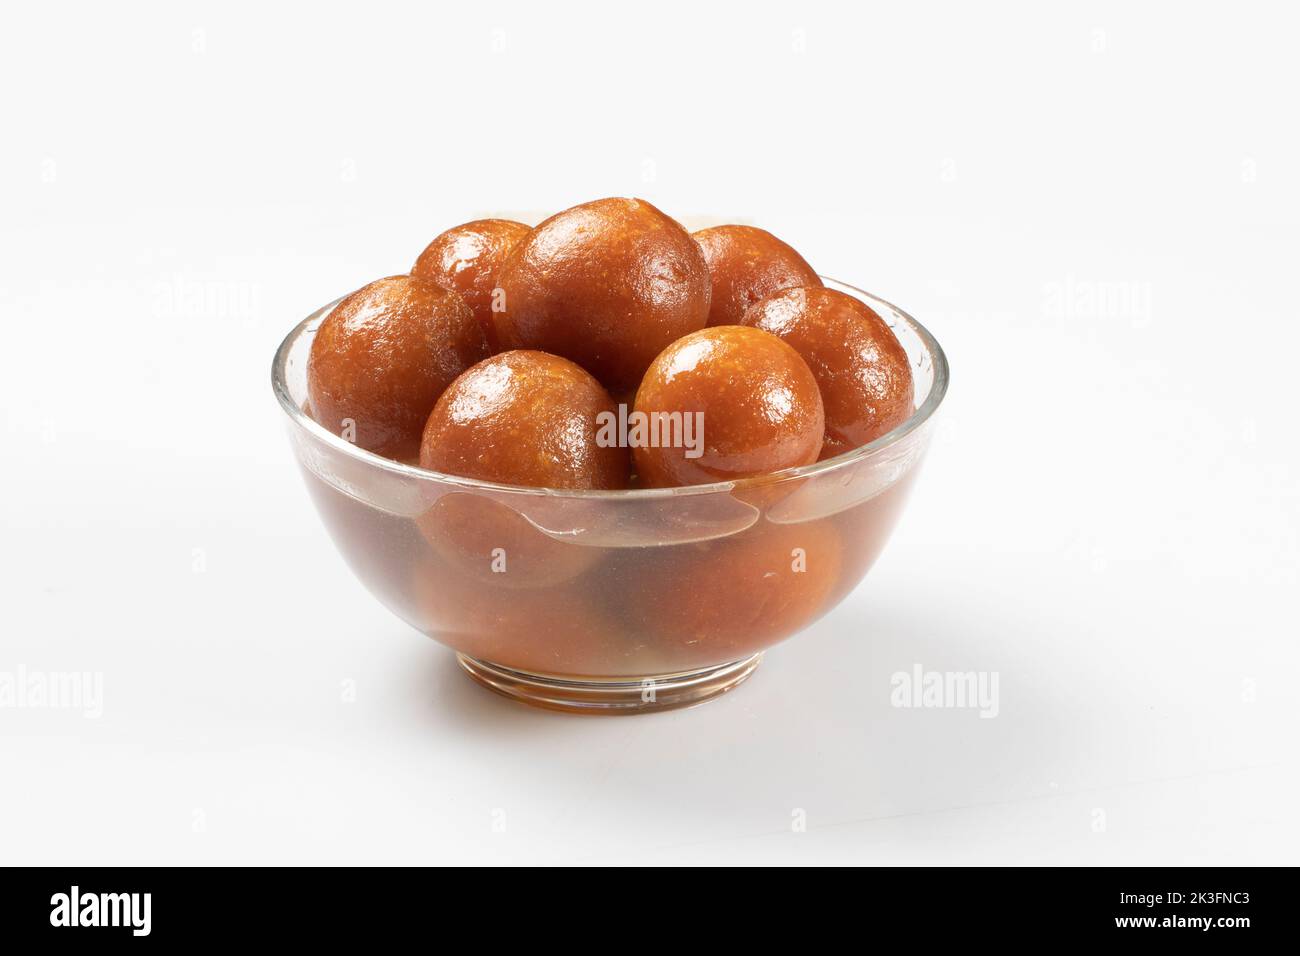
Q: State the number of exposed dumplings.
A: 7